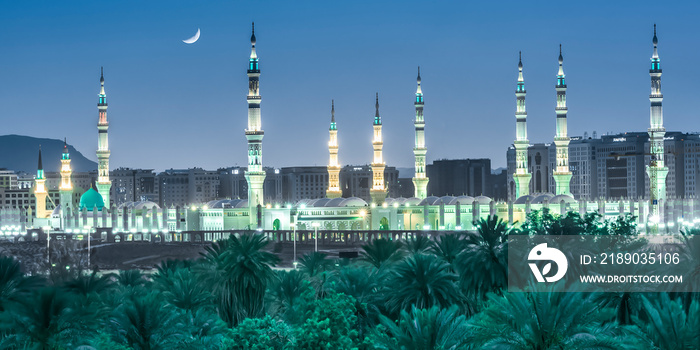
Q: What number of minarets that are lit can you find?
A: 10